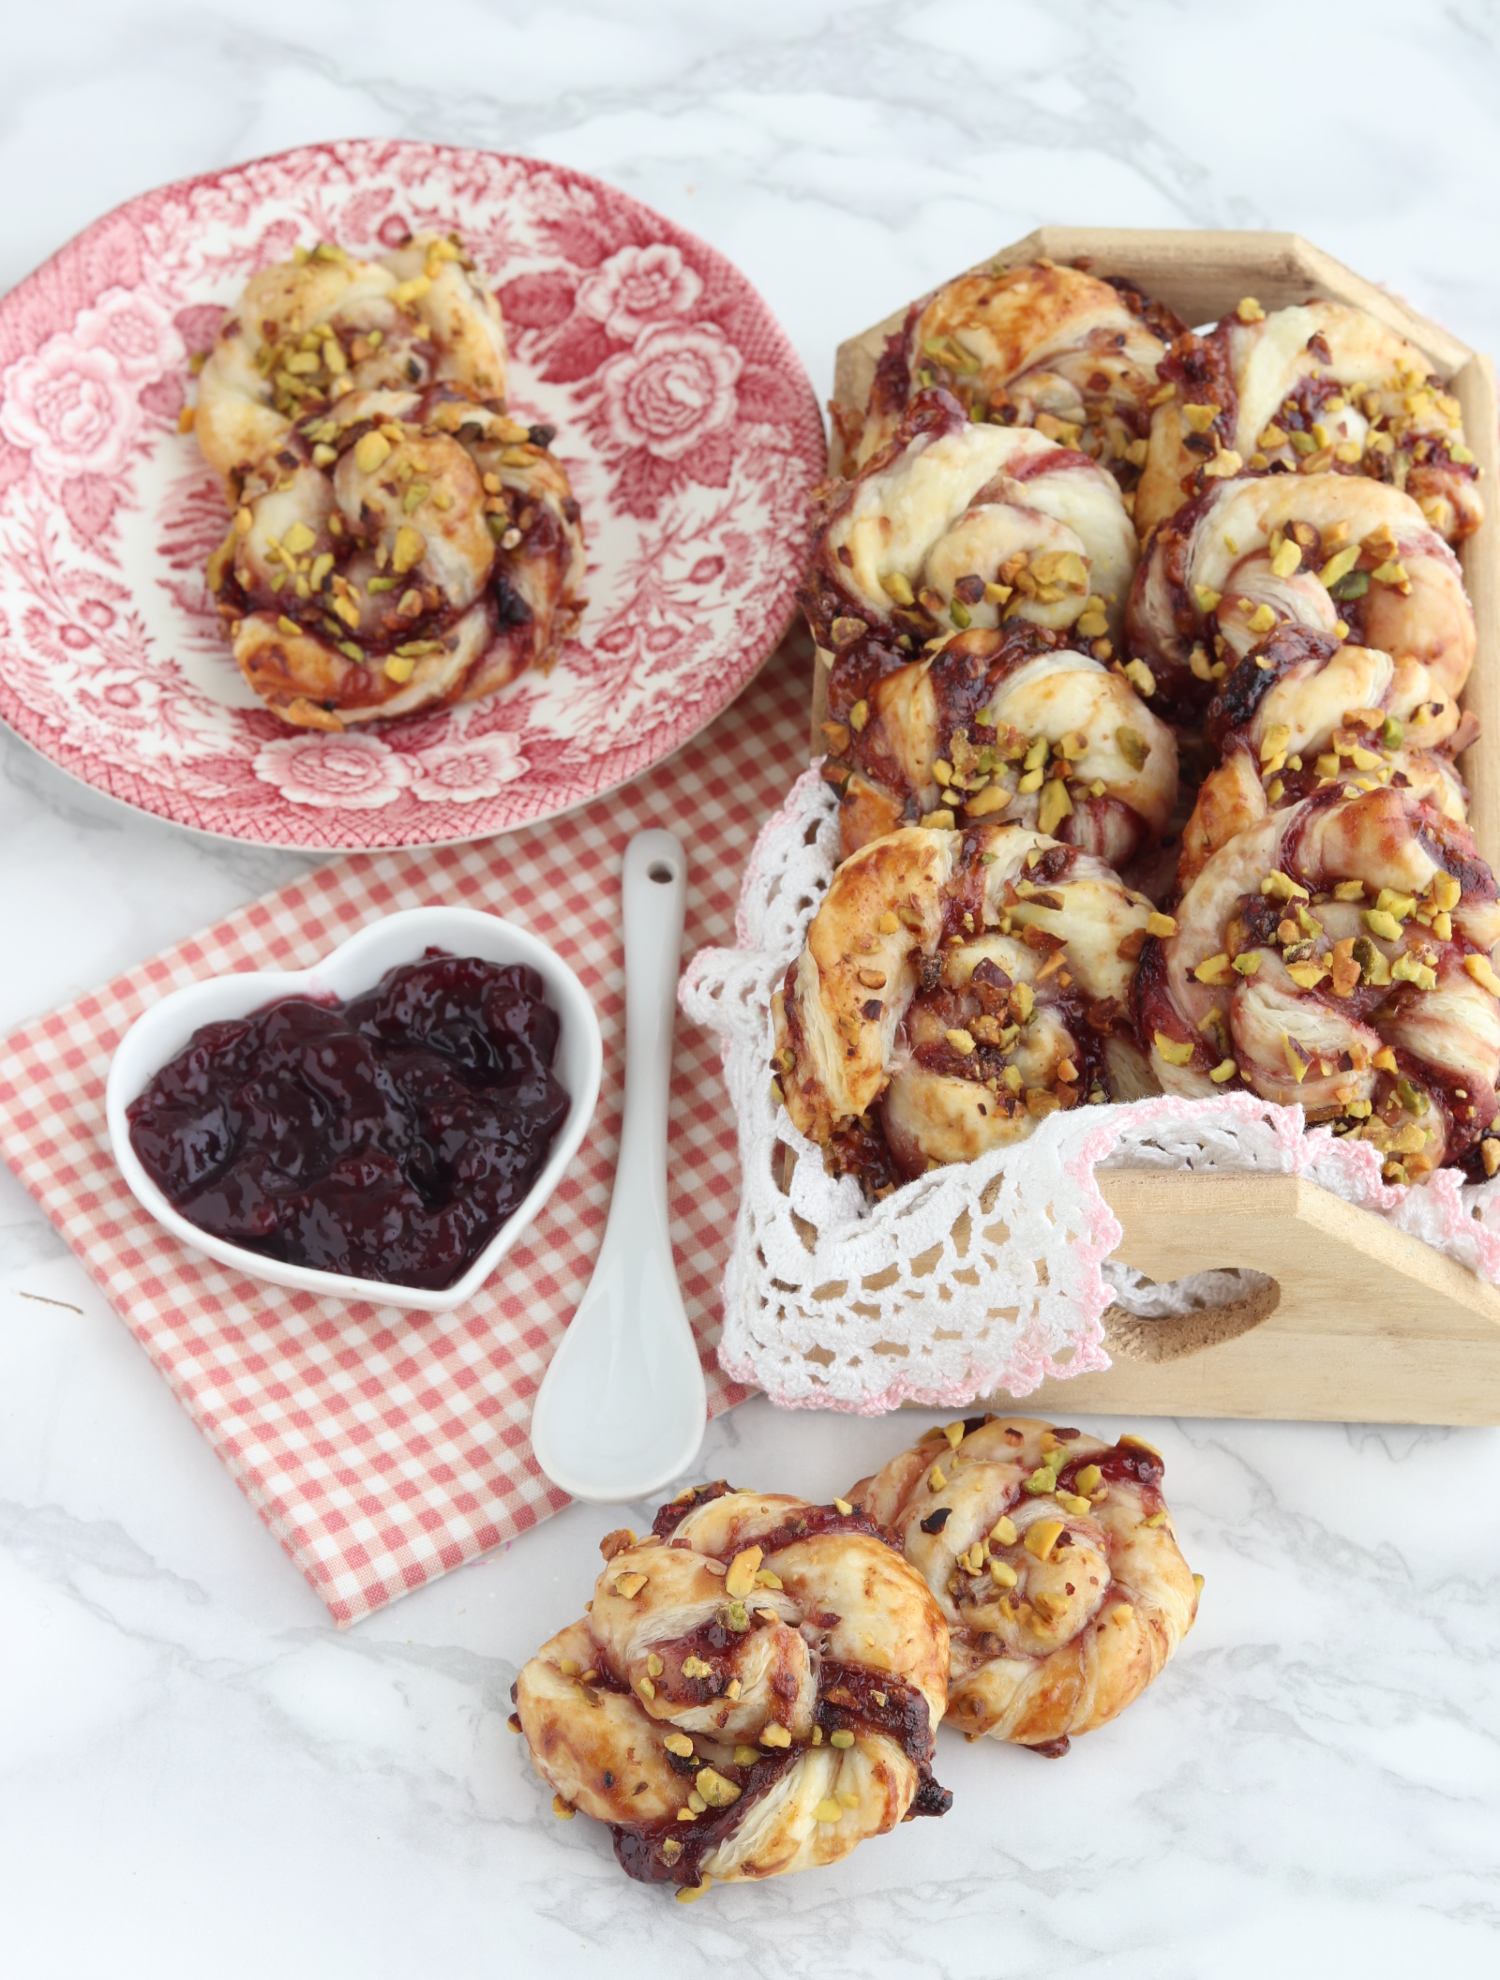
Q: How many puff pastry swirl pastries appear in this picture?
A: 12